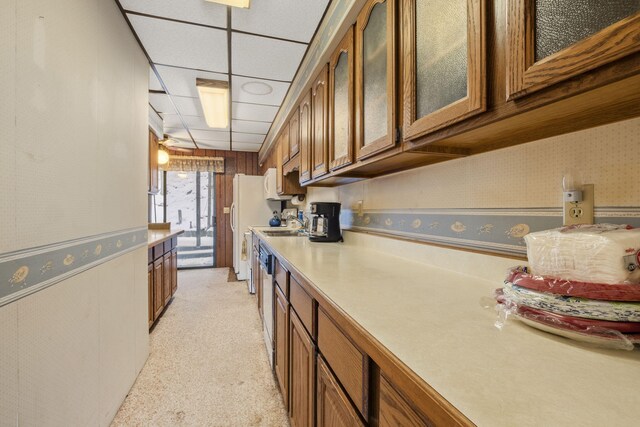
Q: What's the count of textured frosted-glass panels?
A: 4